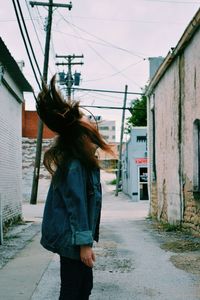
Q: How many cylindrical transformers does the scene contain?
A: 2